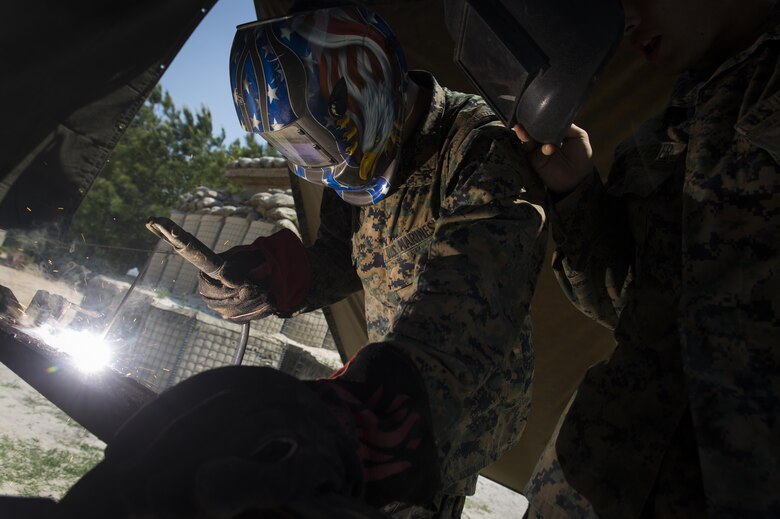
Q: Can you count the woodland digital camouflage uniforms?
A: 2